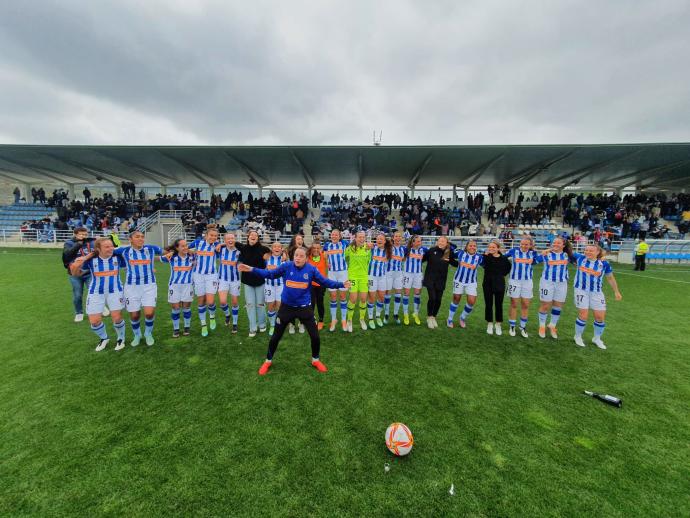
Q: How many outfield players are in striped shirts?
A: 14